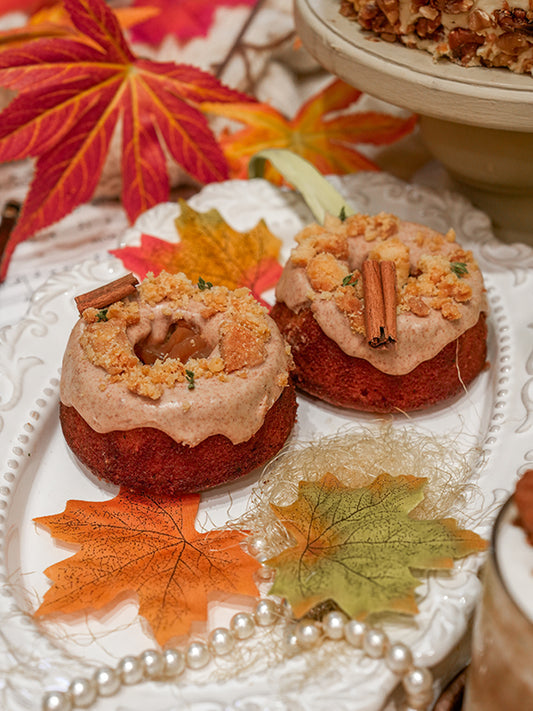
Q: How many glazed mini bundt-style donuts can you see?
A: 2